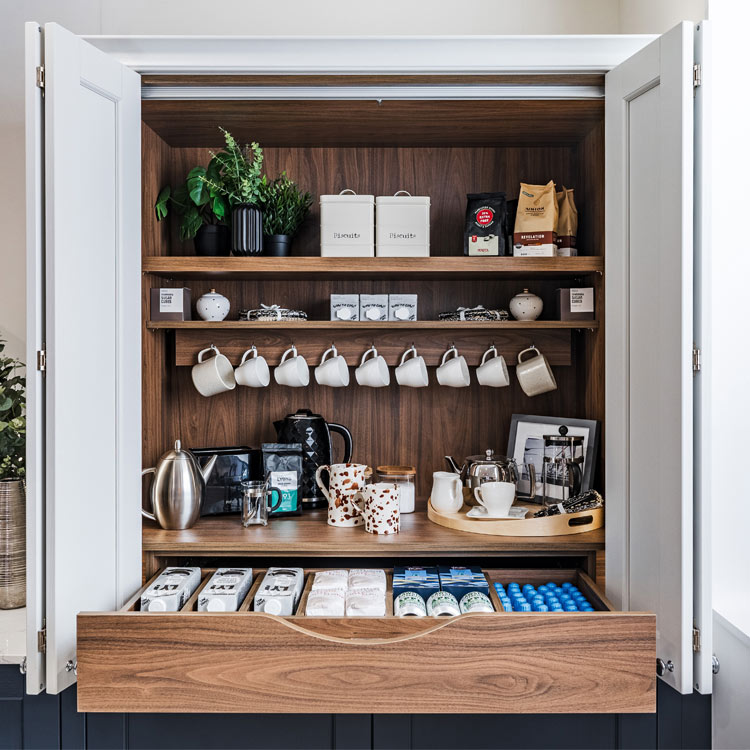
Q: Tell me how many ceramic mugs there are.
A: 11